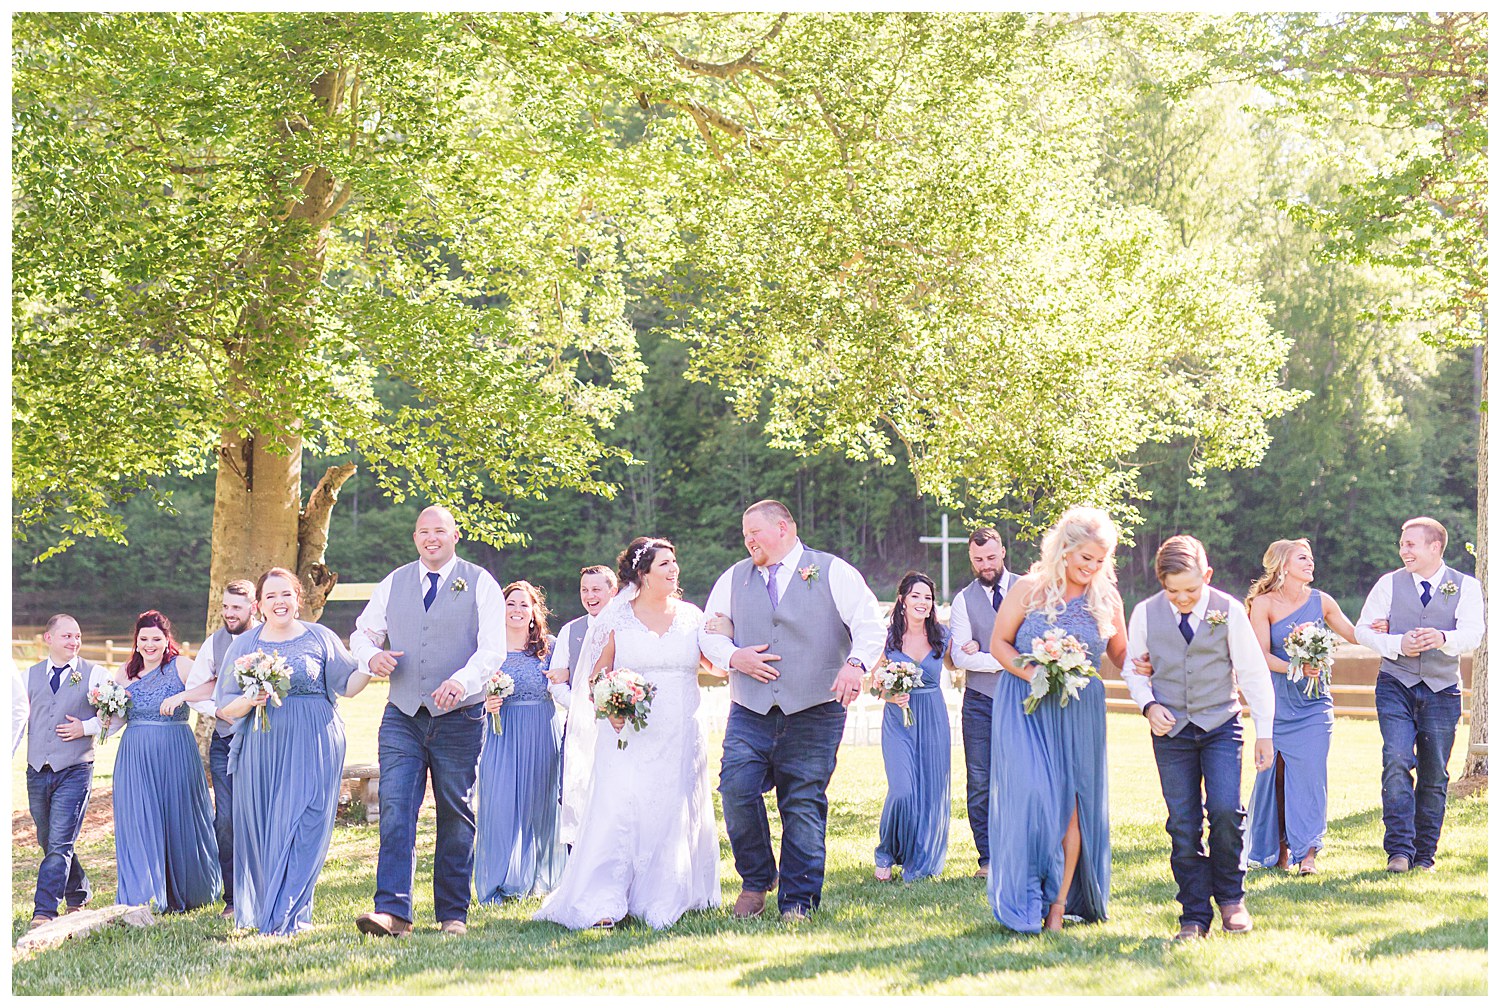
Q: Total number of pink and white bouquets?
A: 7